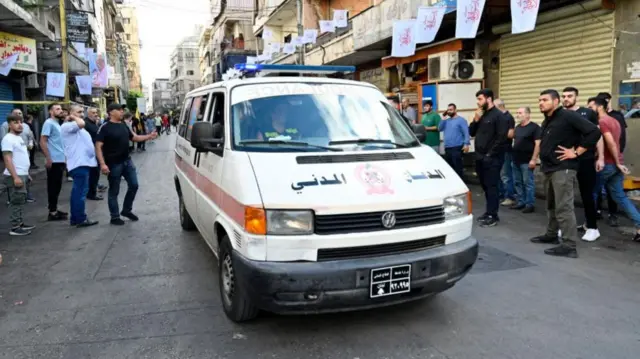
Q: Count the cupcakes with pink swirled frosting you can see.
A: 0